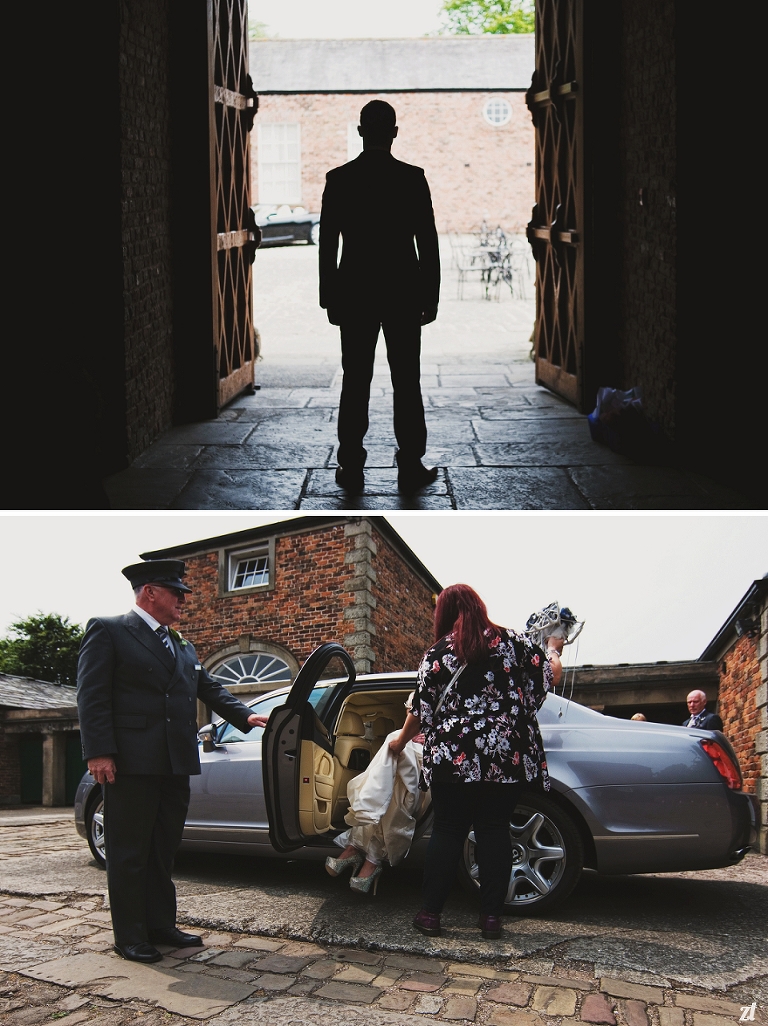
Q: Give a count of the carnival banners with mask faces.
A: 0